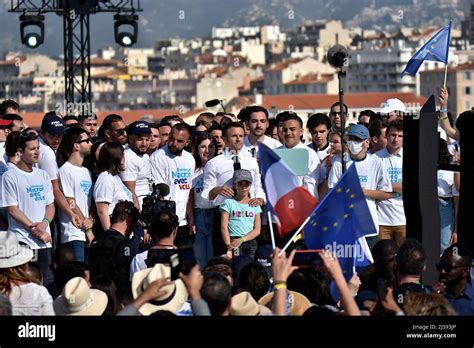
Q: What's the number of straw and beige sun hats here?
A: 5